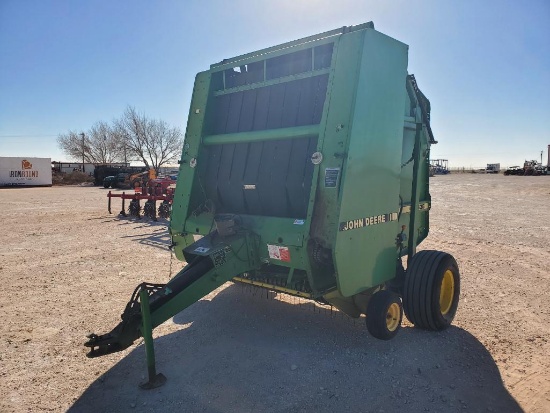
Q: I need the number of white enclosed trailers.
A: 1